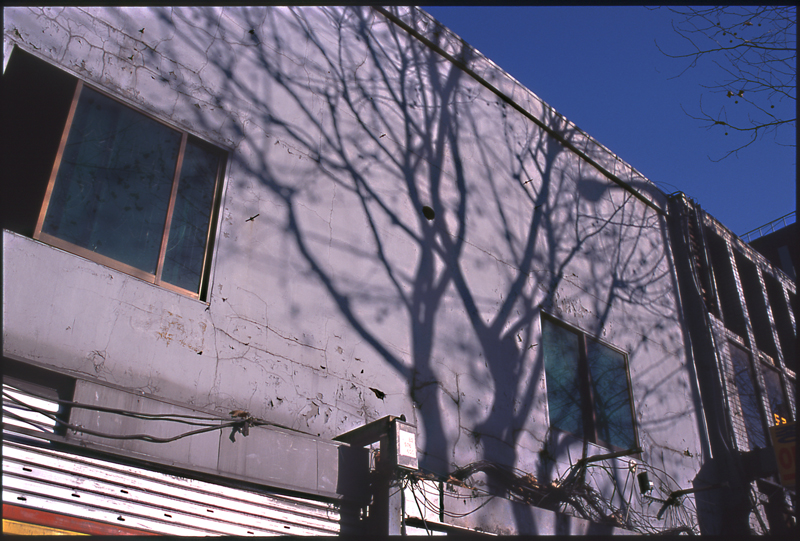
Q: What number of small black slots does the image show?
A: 9